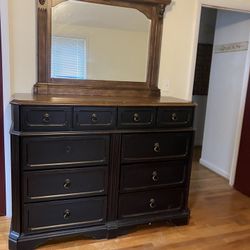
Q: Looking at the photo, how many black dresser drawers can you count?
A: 10